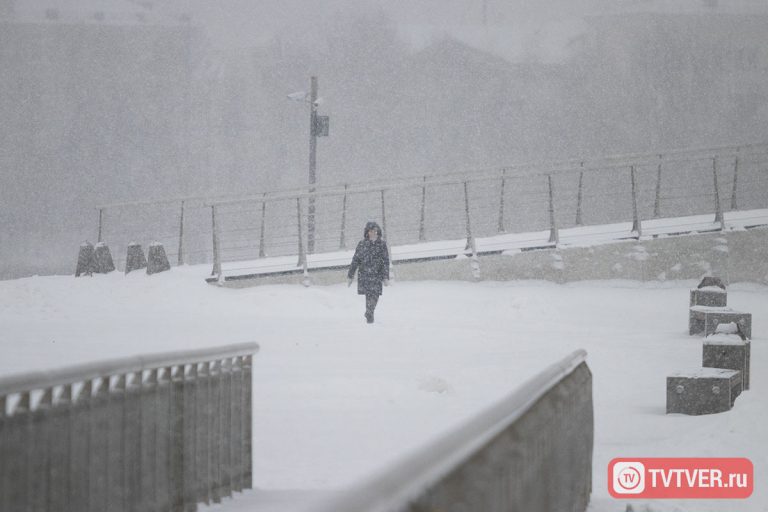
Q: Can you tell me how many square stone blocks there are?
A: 4